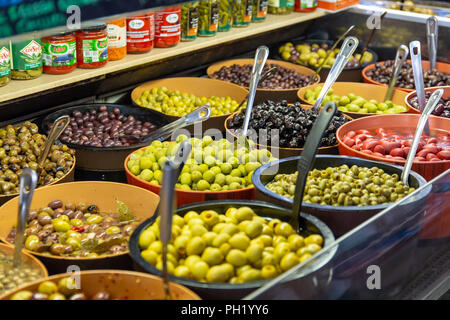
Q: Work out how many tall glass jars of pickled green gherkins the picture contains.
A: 5